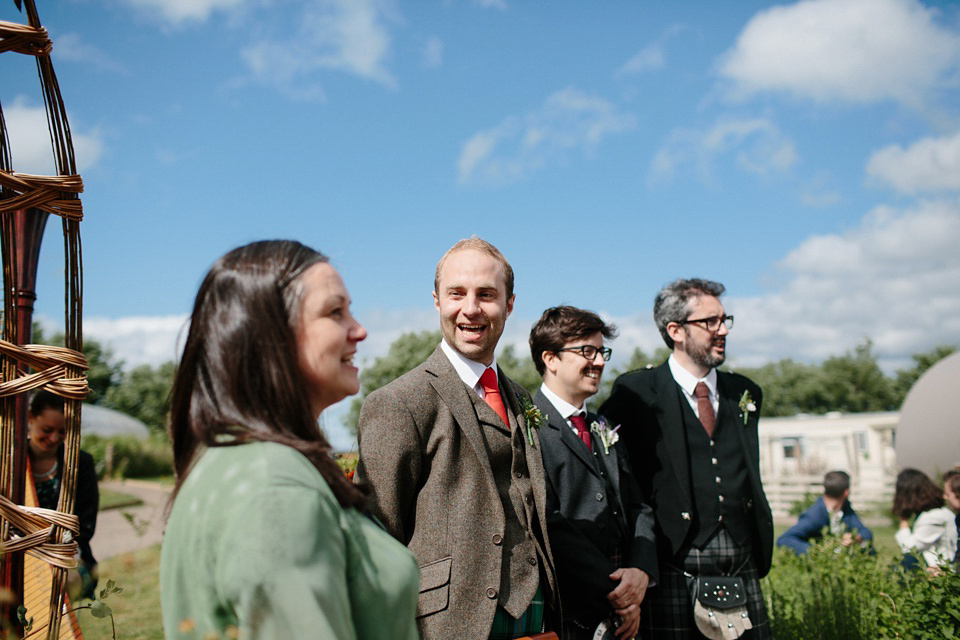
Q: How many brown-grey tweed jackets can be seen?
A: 1